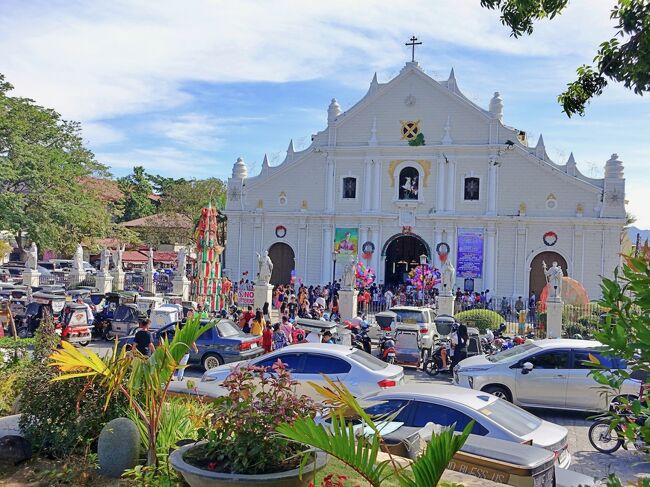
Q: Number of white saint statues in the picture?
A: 10